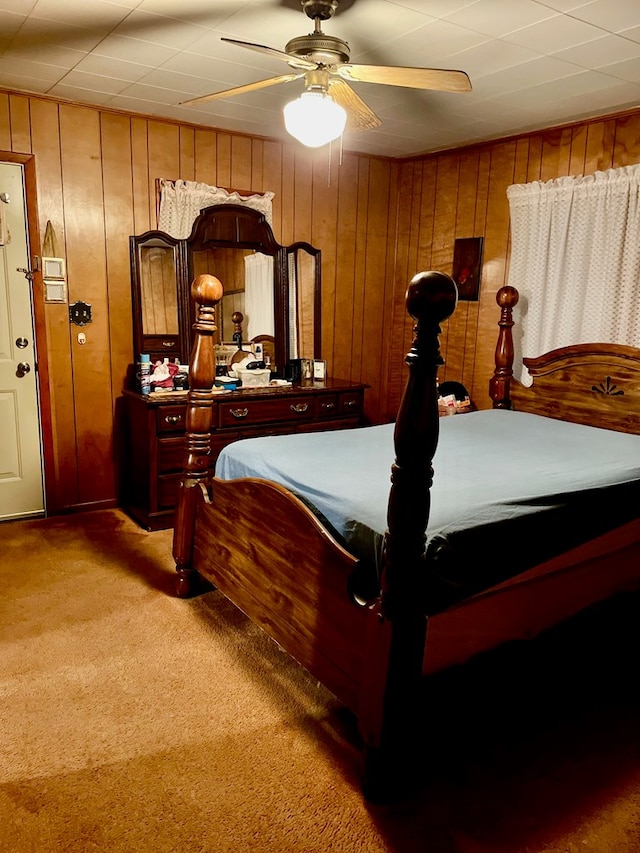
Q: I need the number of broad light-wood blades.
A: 4